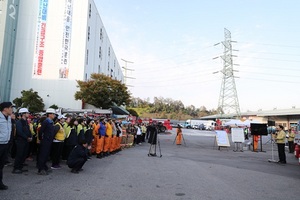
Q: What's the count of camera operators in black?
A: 1